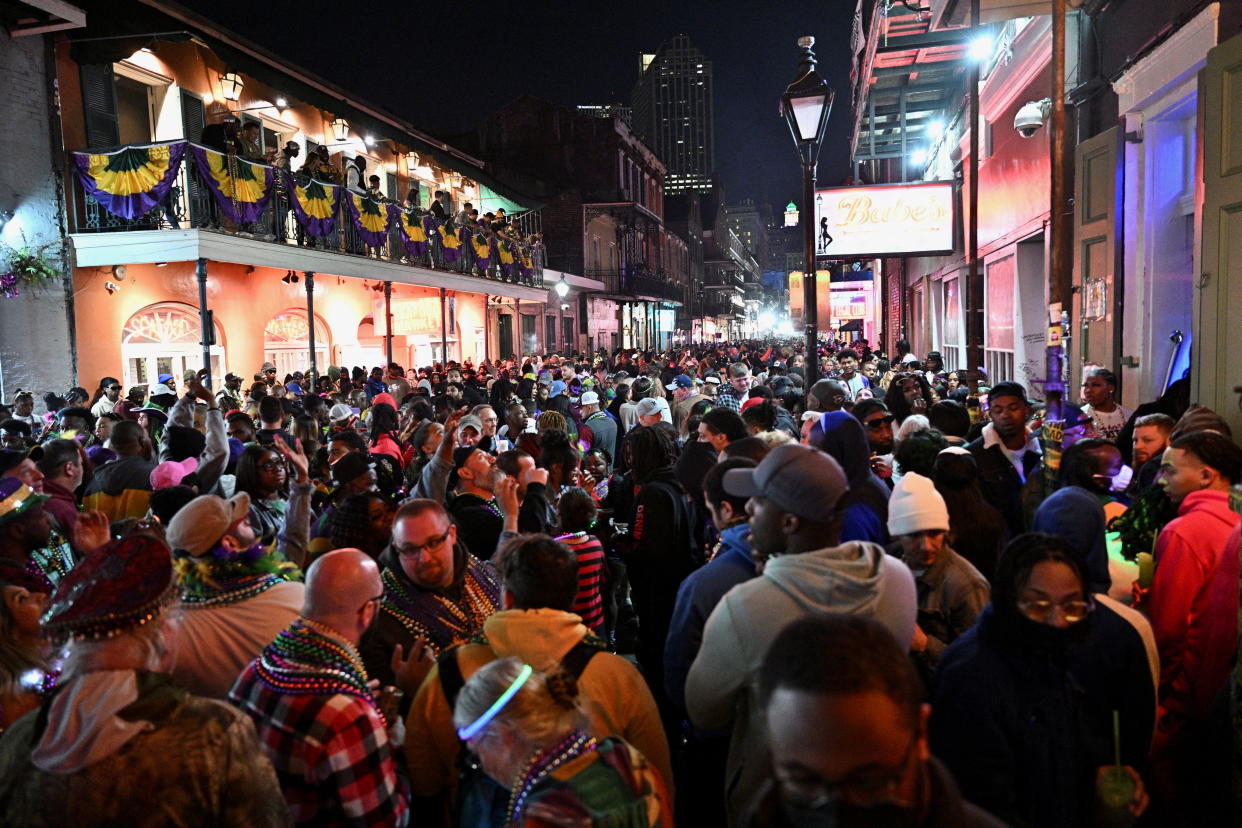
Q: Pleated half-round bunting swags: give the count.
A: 9